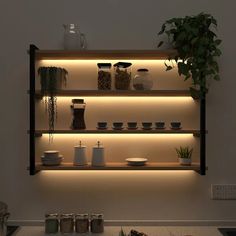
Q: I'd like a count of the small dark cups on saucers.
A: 6